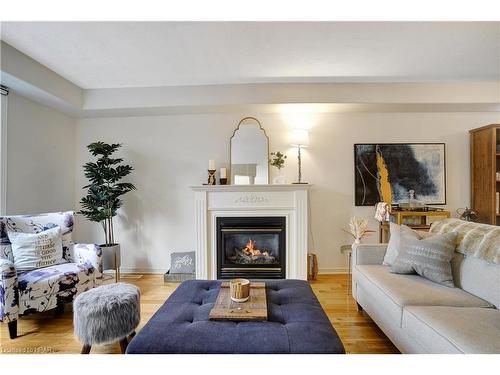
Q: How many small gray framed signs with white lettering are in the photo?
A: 1